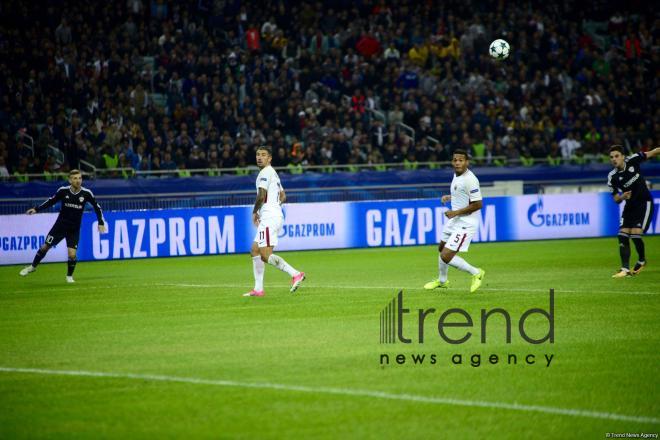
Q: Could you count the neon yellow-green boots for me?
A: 2